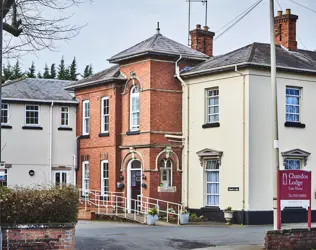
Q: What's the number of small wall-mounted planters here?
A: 2